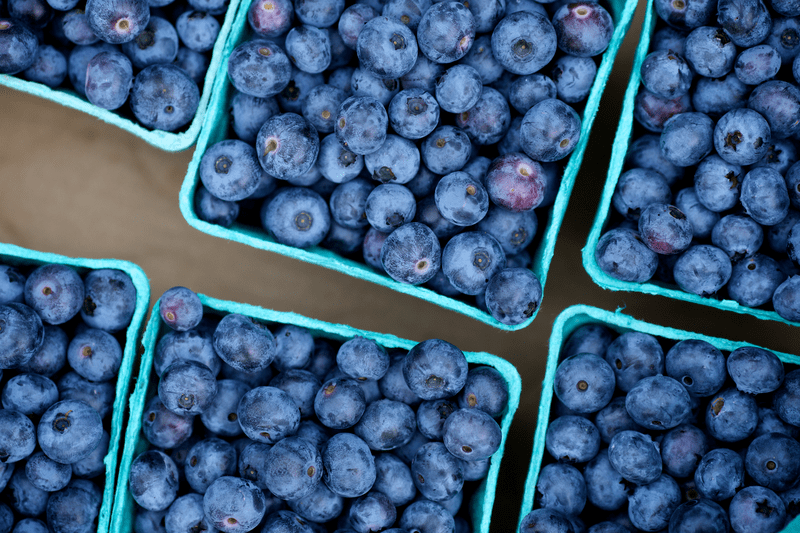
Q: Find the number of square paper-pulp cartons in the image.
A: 6